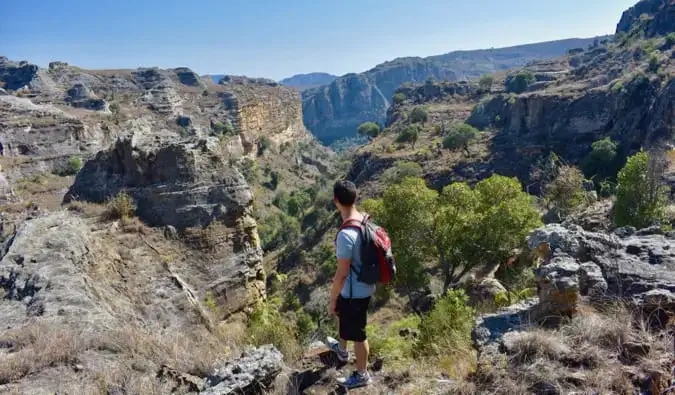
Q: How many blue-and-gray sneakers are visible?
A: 2